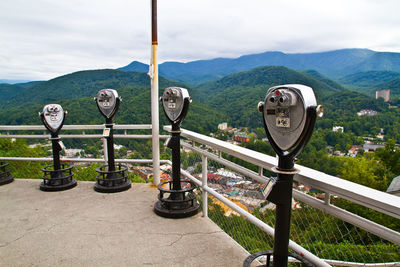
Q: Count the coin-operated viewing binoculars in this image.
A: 4